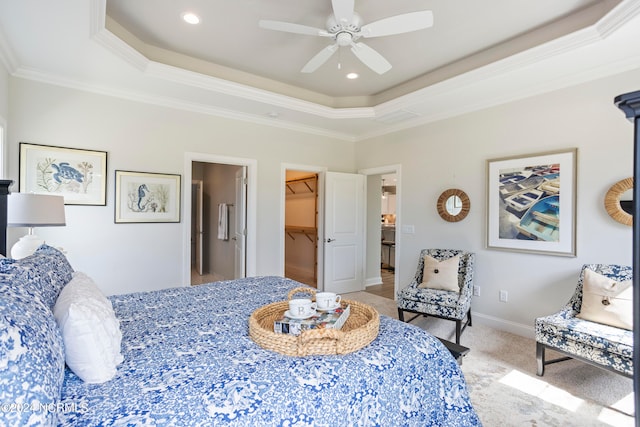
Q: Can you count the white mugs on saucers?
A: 2